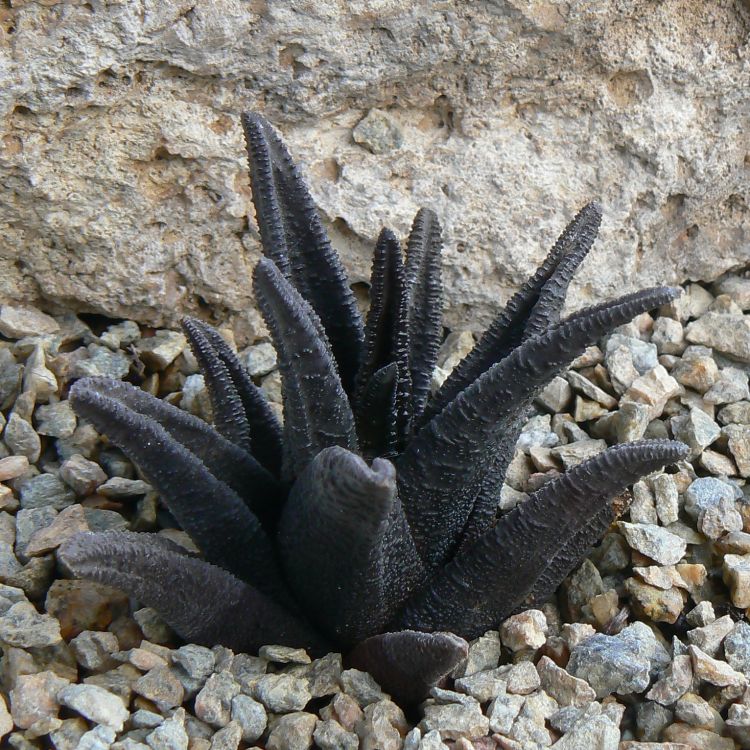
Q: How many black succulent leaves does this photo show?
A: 13